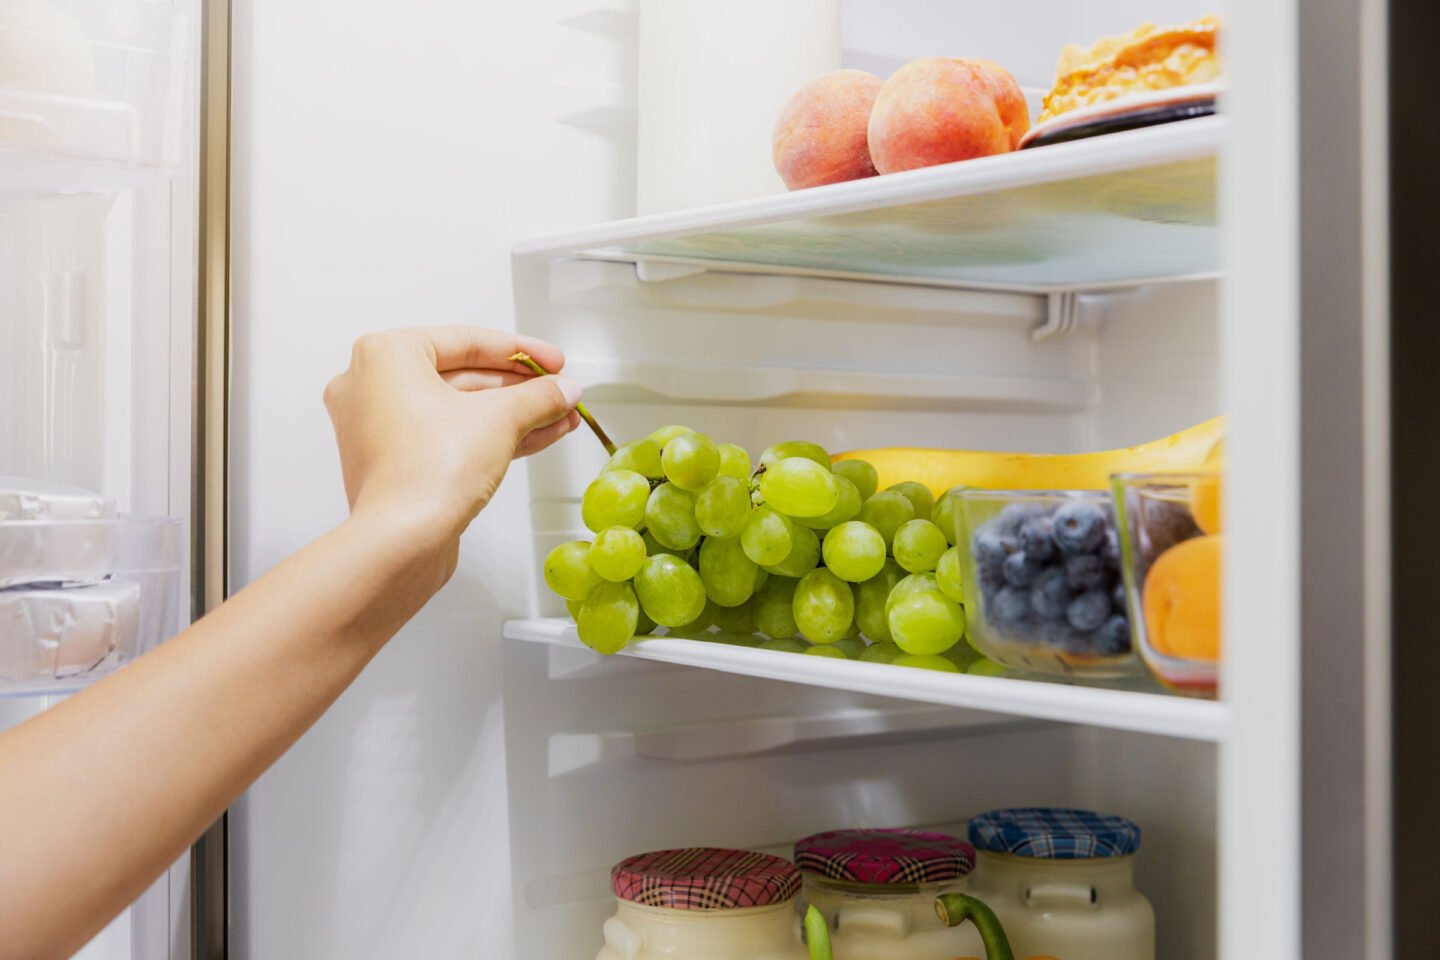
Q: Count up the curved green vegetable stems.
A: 1